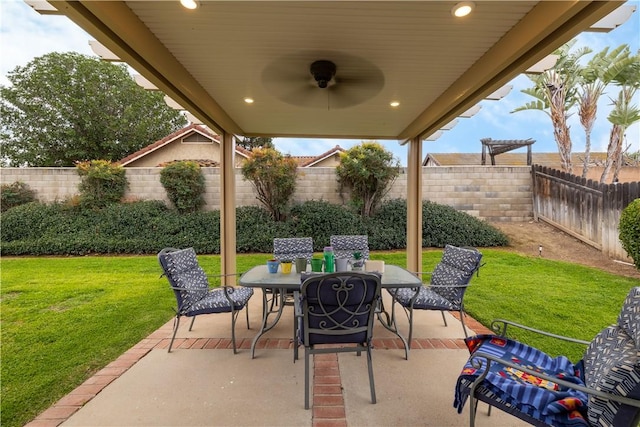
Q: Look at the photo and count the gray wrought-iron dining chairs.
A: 6